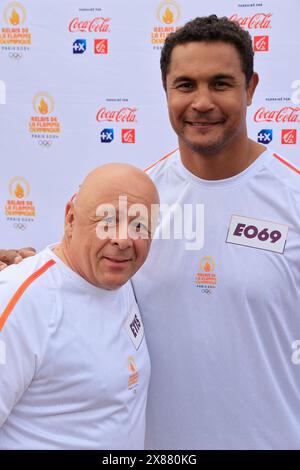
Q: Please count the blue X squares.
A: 3